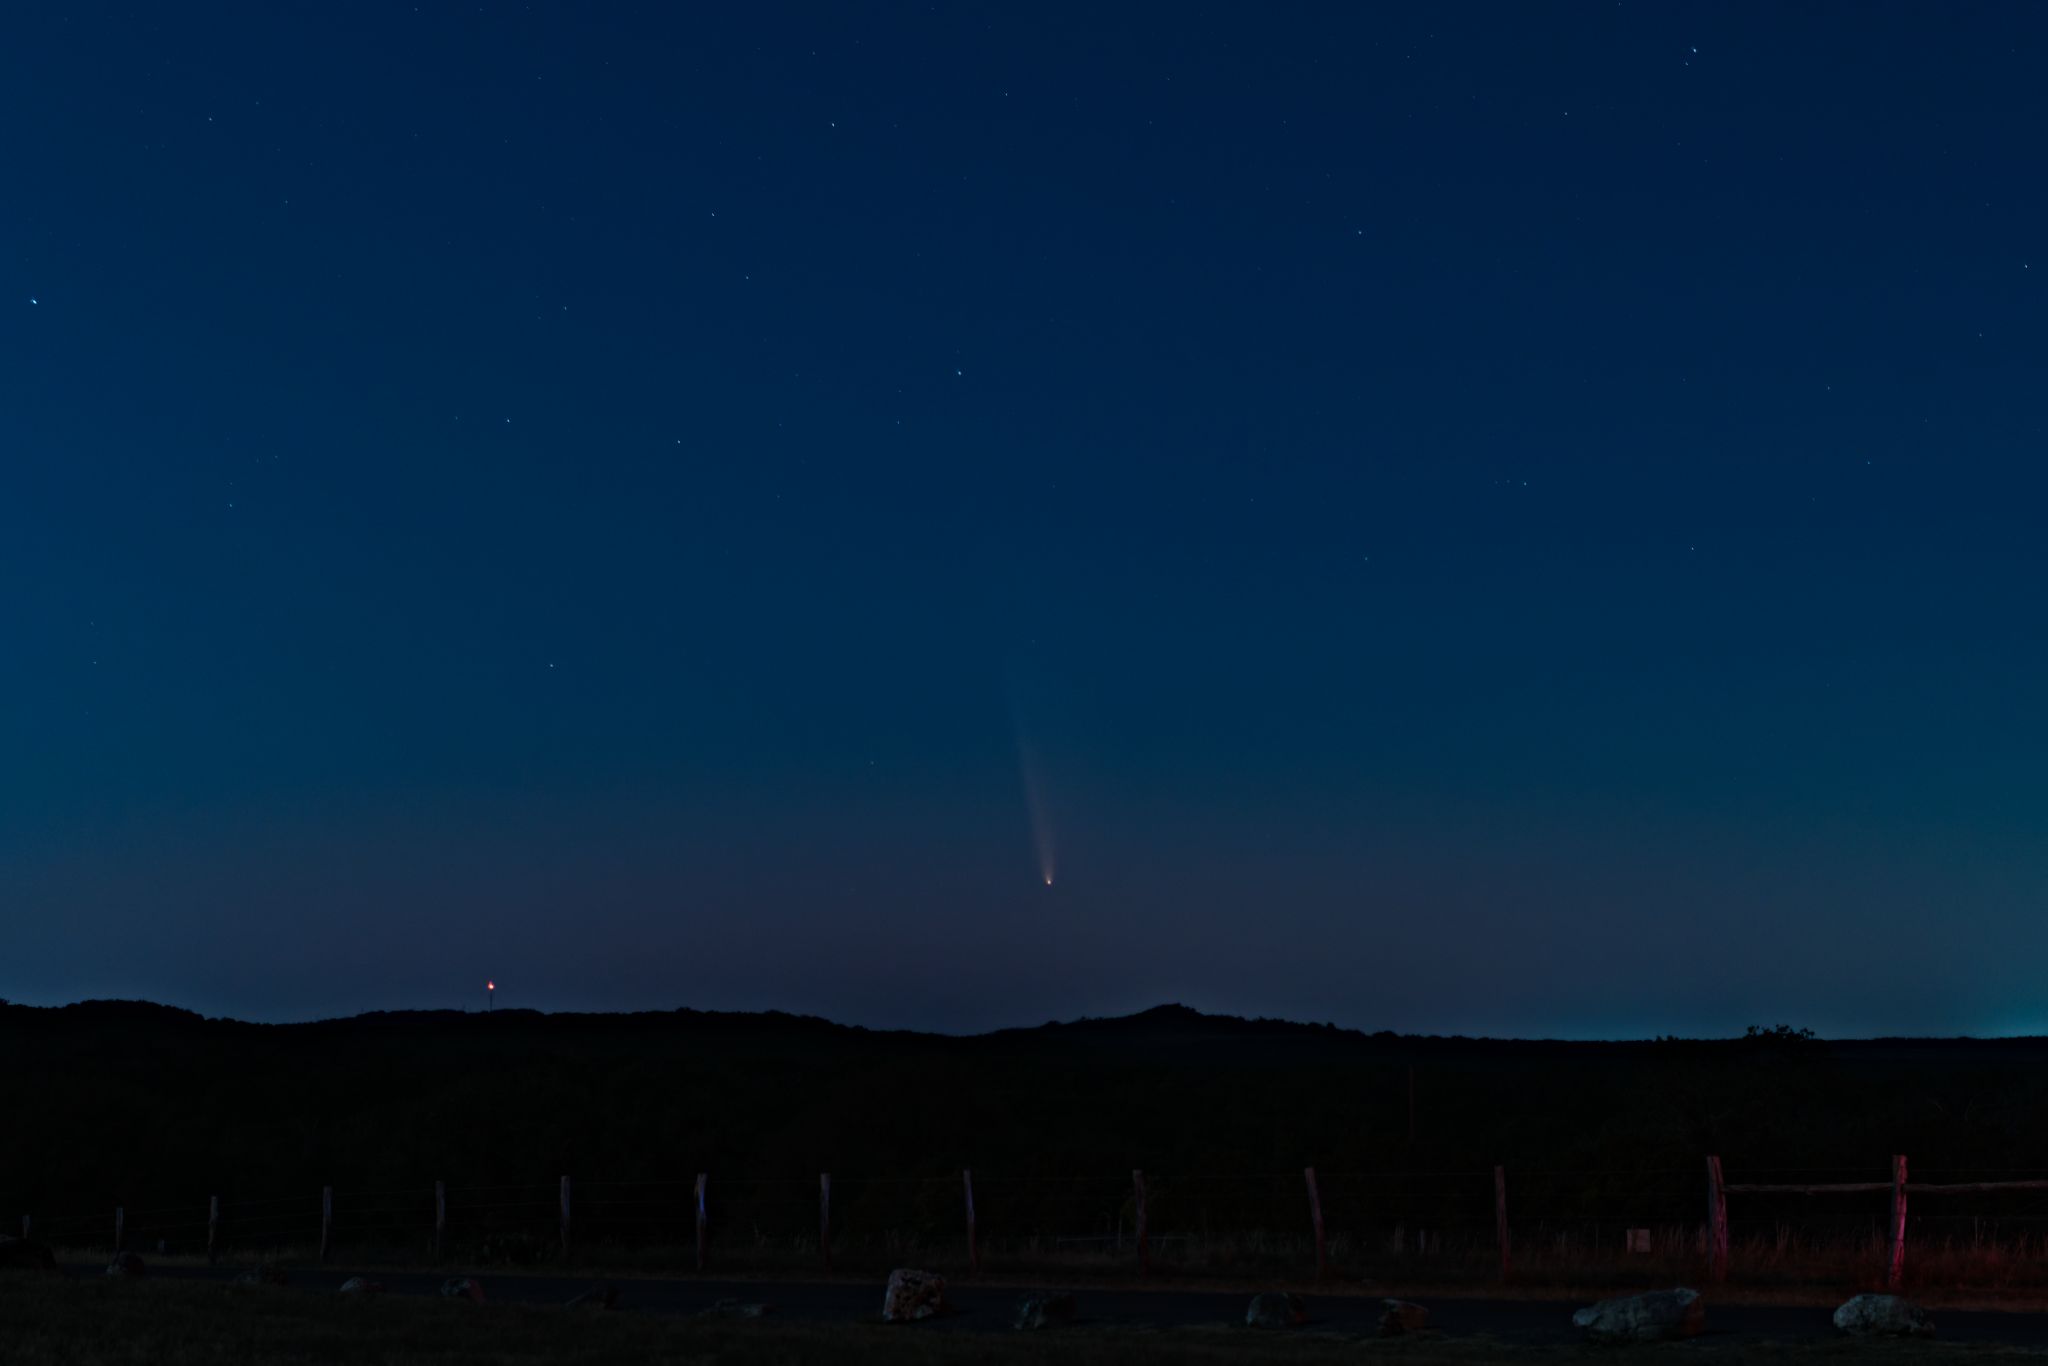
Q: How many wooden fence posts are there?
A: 14